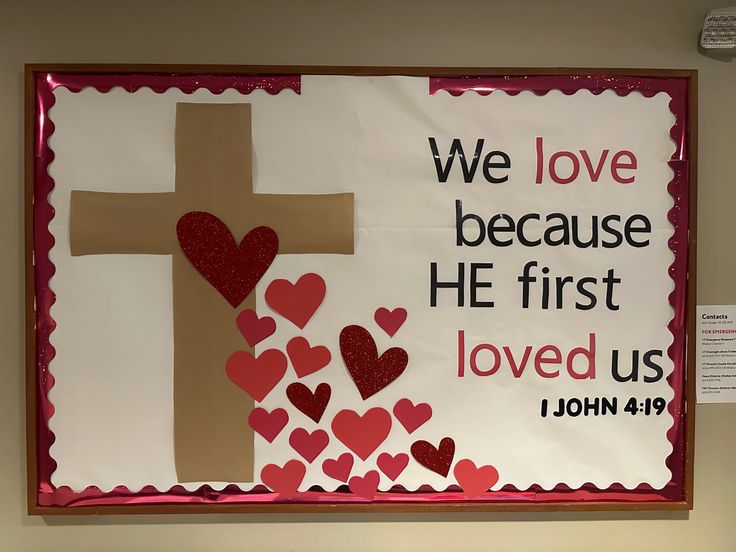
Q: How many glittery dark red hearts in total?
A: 4